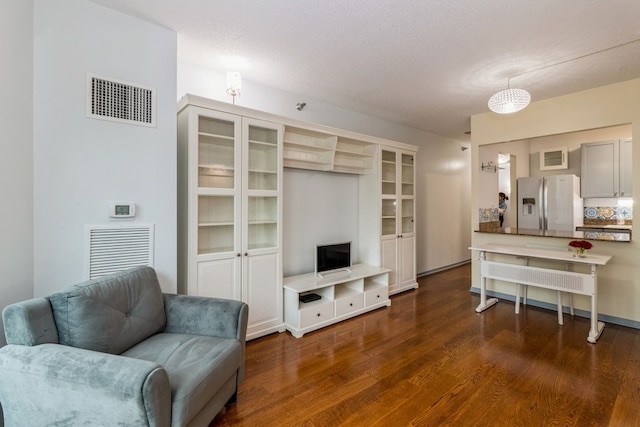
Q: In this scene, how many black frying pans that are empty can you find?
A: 0